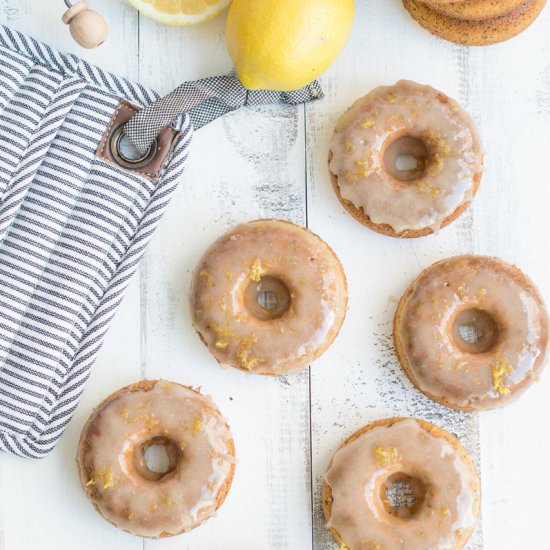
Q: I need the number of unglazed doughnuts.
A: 2